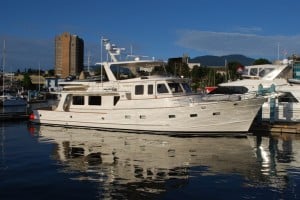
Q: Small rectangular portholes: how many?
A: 5